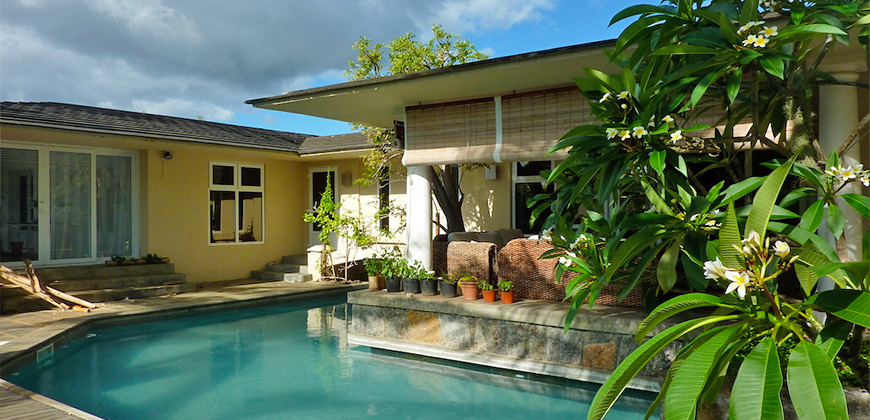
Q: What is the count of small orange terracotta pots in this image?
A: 2